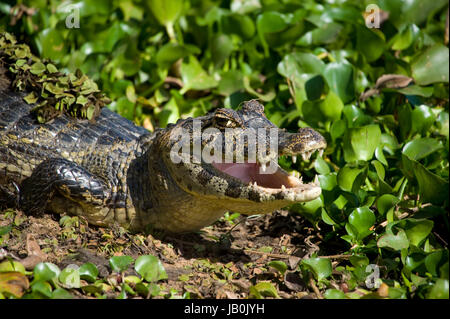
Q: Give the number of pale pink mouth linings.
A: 1